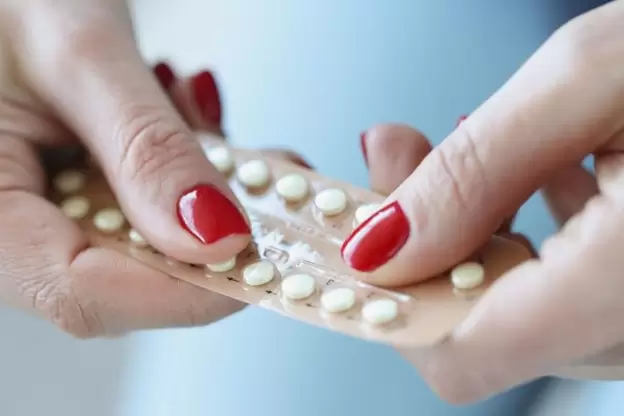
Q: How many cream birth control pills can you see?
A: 15